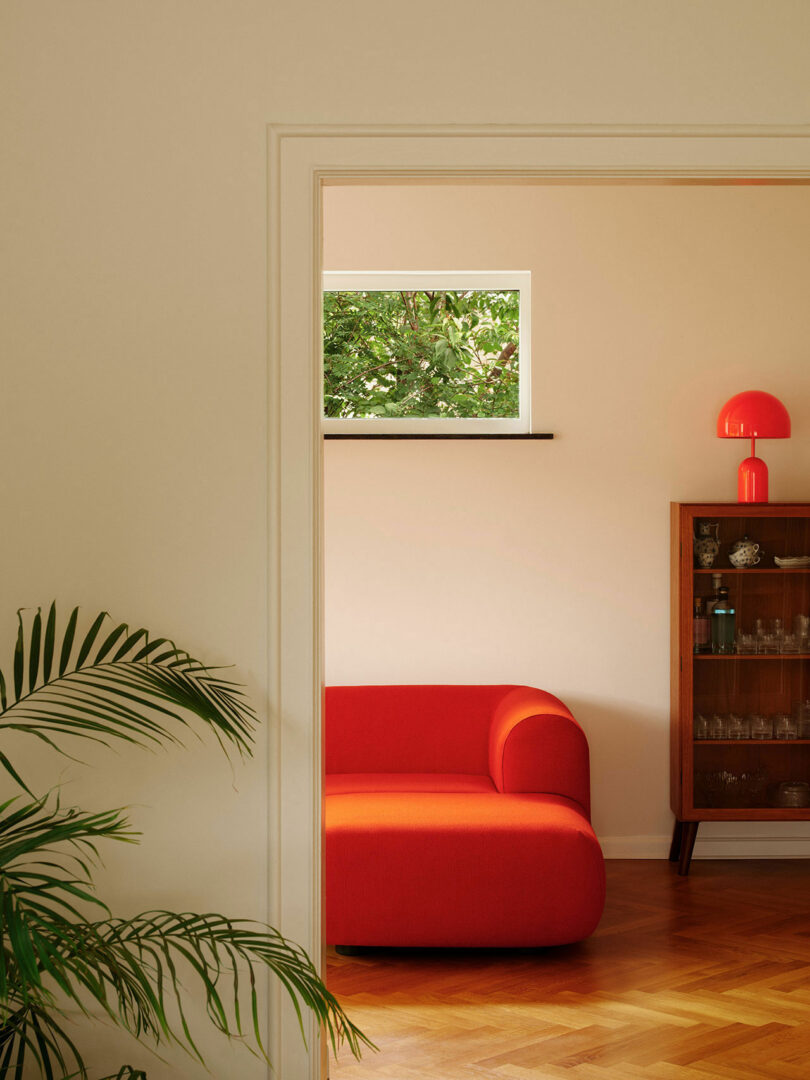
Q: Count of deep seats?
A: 1